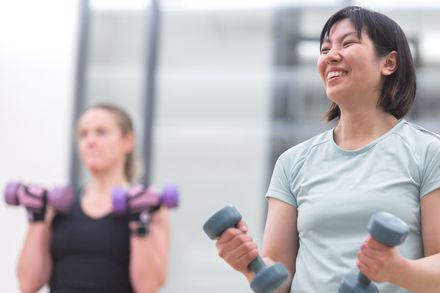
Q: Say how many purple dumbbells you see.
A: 2